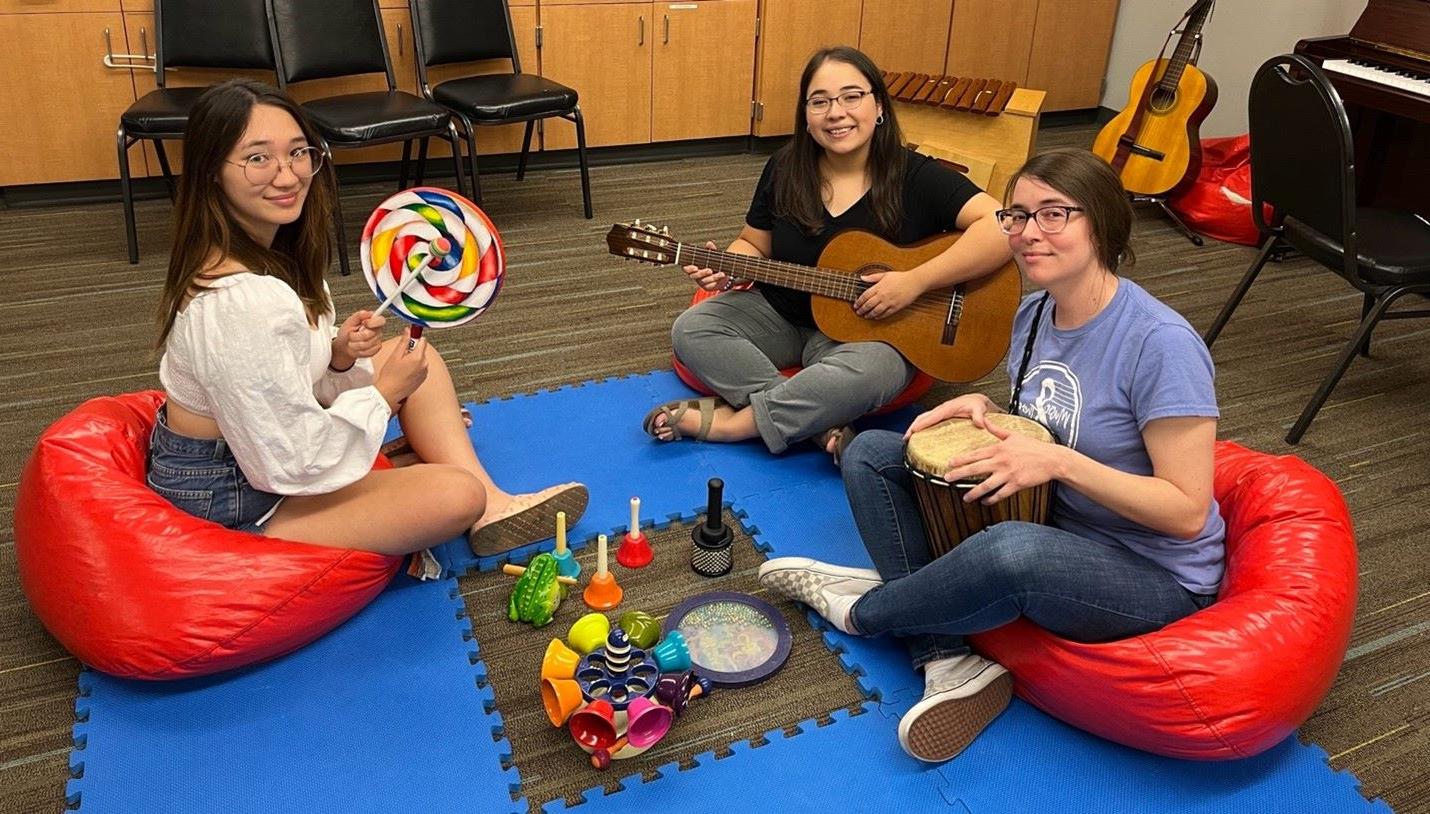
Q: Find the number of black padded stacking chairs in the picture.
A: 4